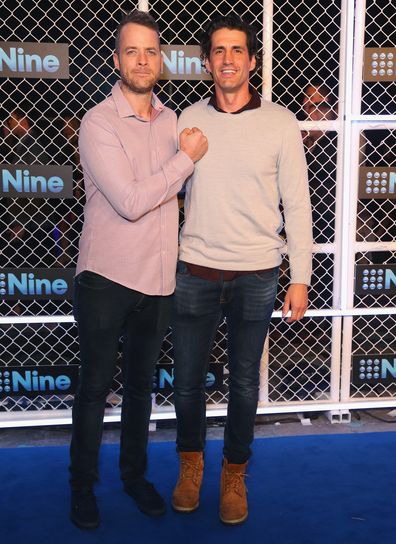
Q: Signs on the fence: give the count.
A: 10